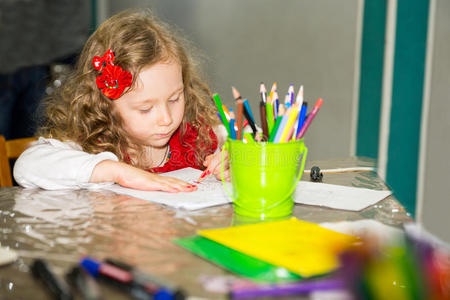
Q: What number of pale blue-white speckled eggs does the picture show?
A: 0